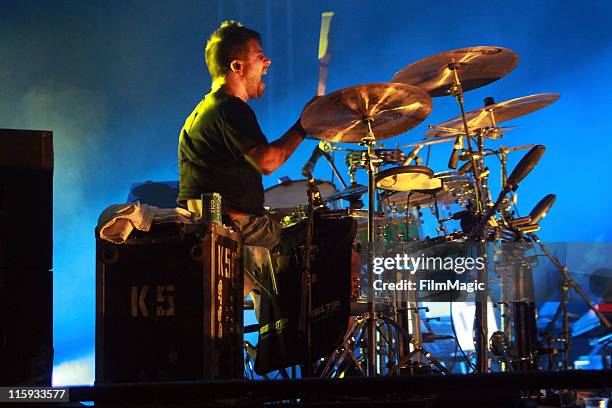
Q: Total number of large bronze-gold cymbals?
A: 3